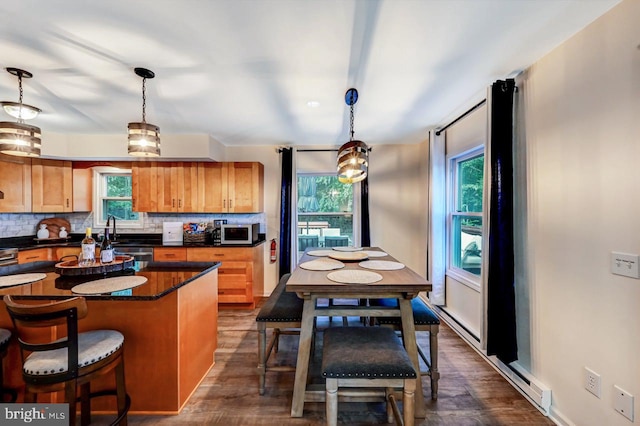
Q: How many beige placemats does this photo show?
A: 8